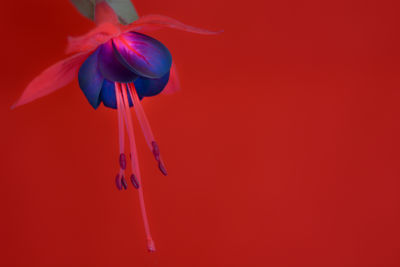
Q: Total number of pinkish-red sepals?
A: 4